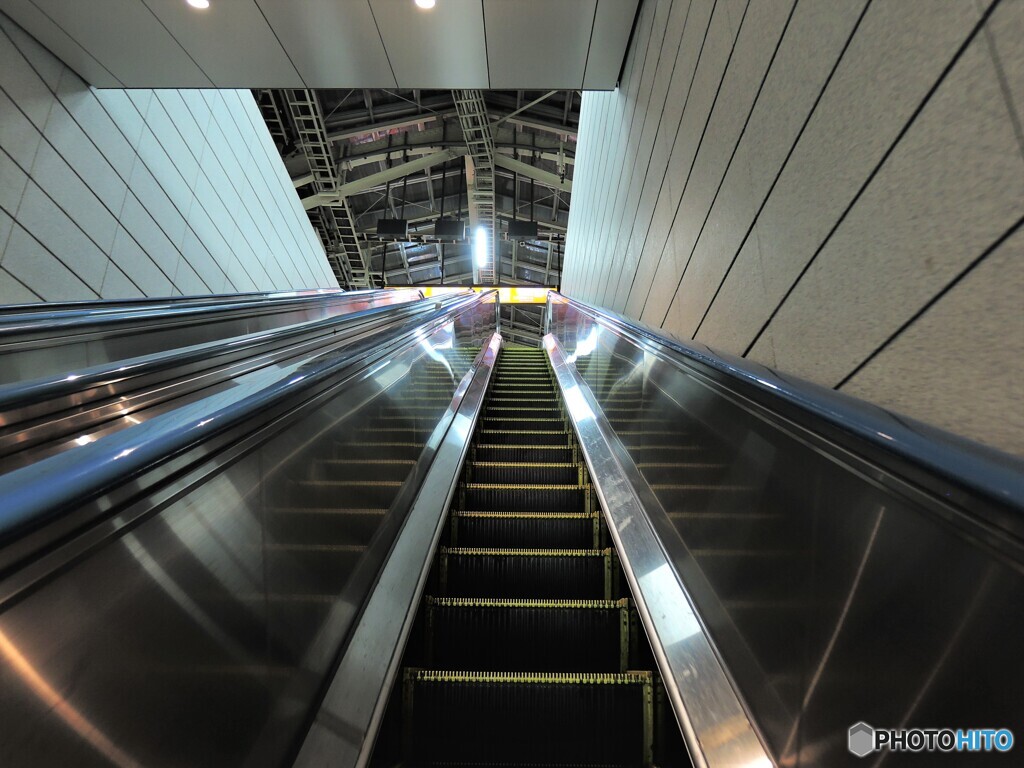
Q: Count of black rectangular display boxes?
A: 3